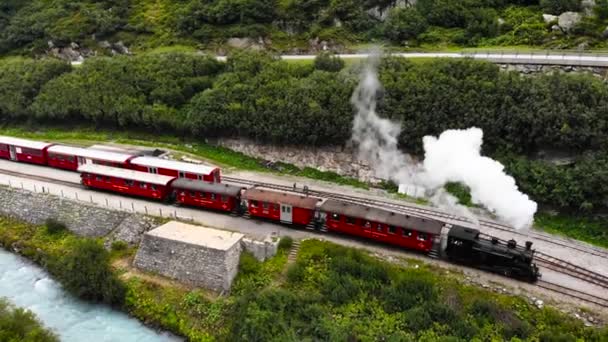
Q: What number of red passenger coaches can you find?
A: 7